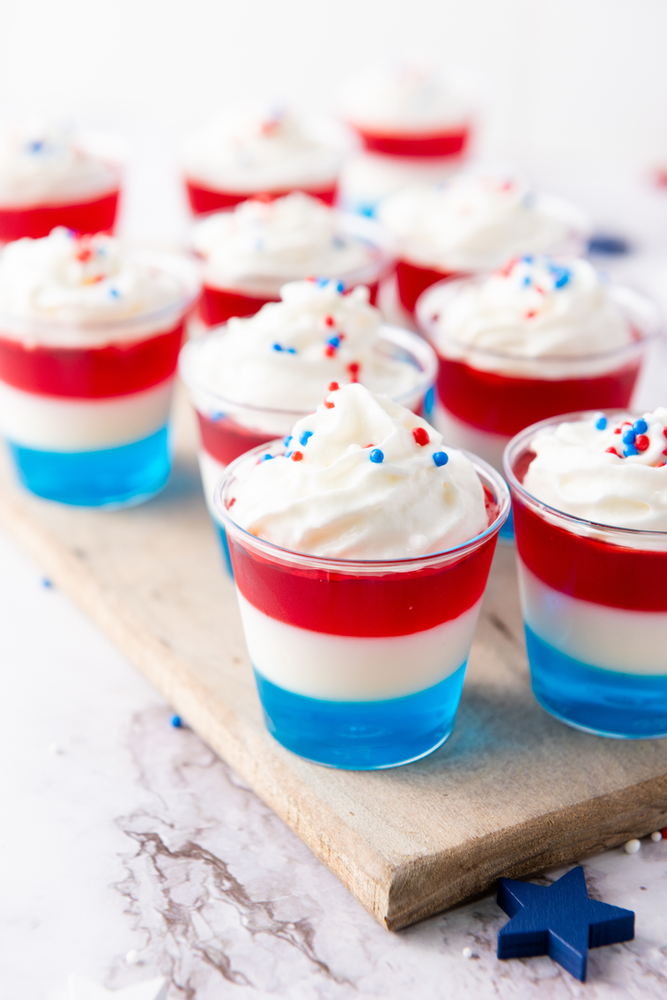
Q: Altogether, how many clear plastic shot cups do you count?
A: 10